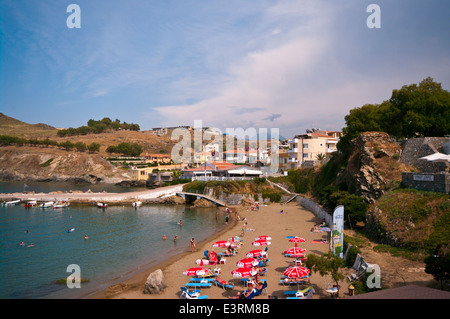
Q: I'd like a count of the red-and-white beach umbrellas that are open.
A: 10